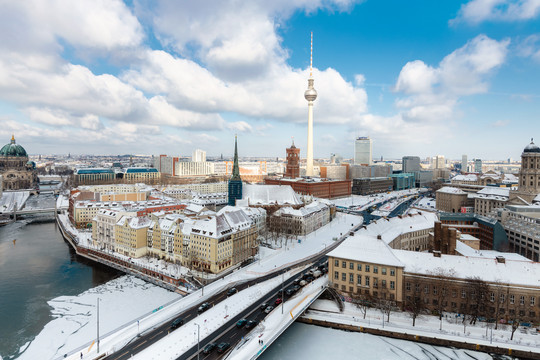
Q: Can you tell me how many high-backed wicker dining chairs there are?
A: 0